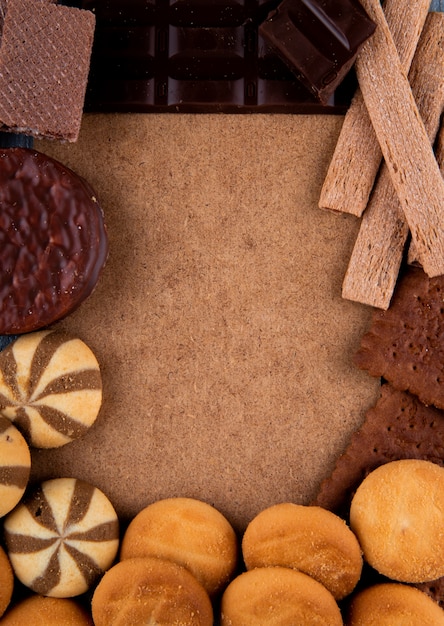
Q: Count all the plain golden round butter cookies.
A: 8